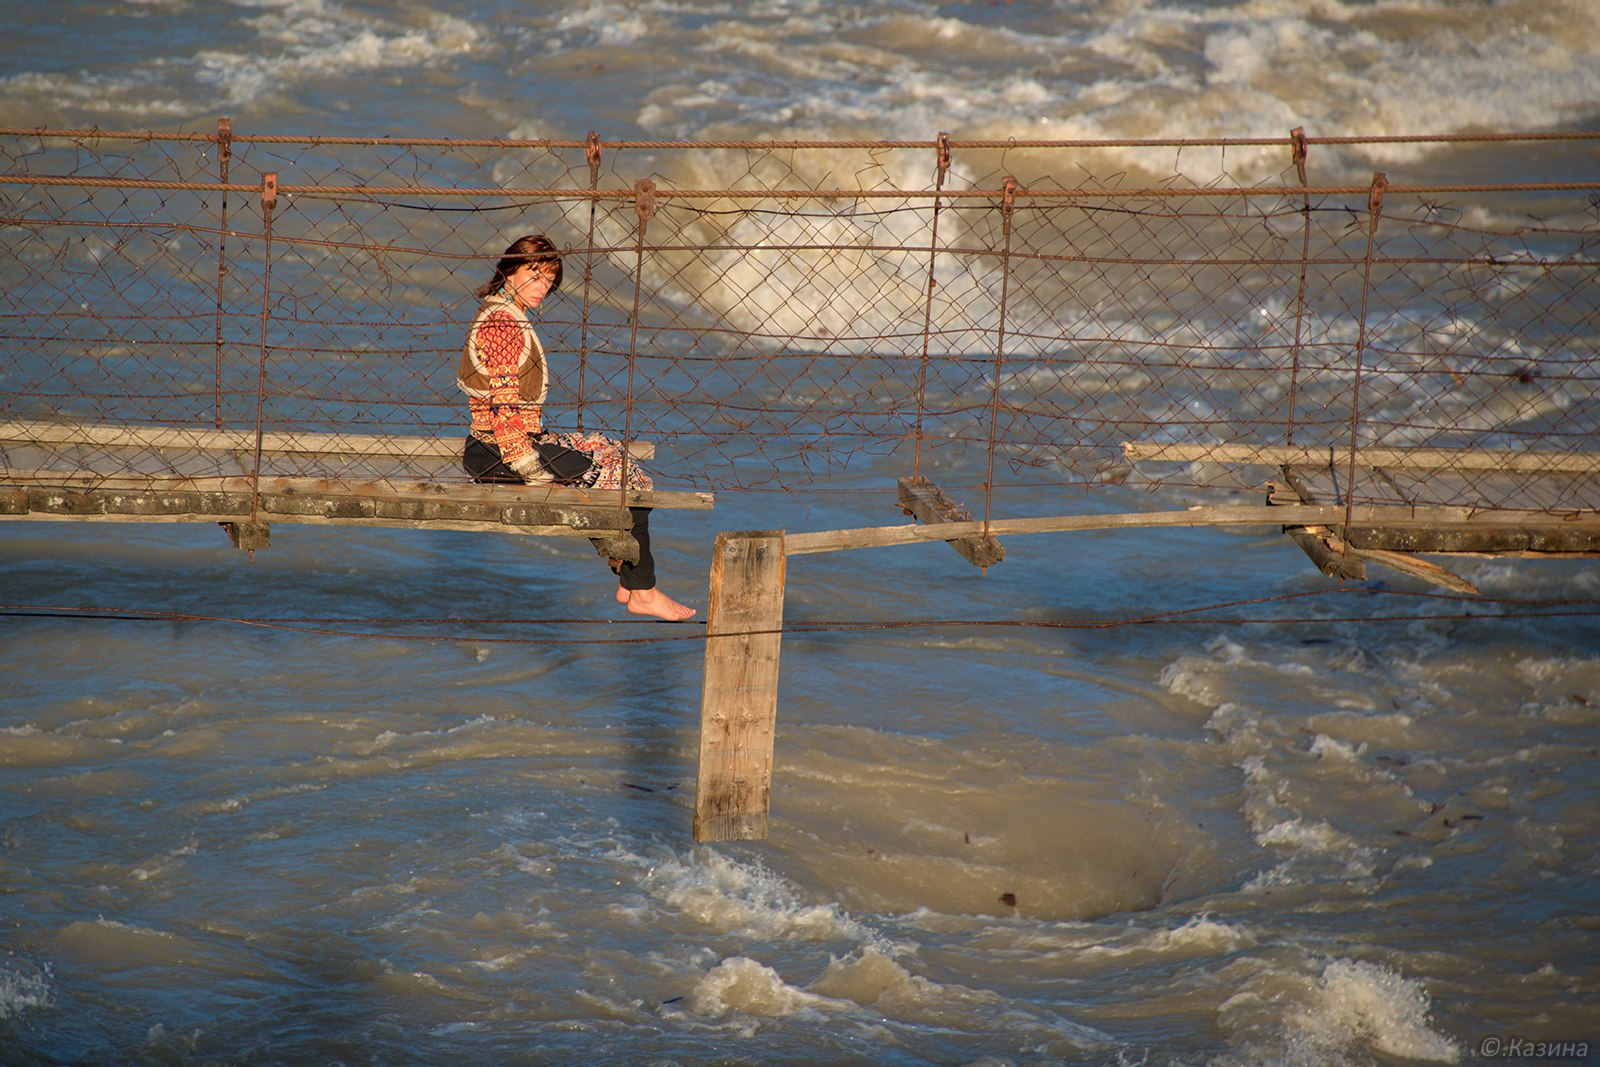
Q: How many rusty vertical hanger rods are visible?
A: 8